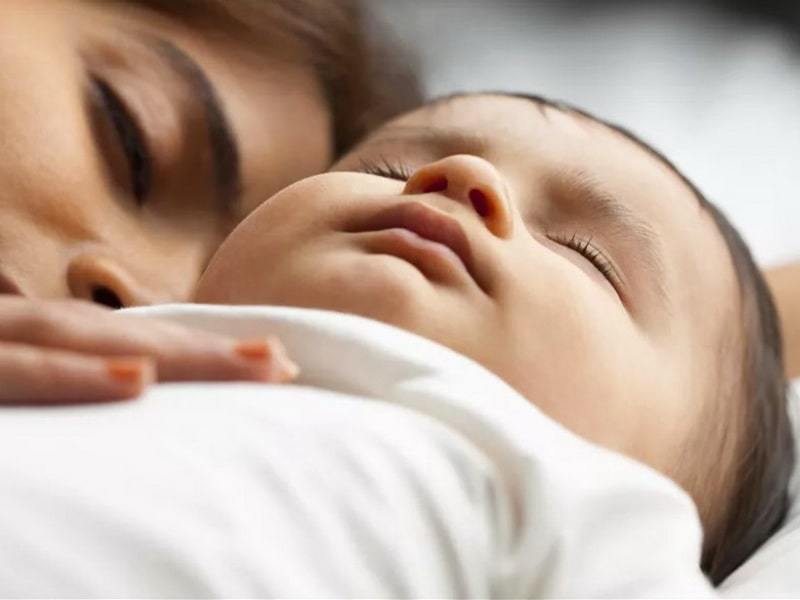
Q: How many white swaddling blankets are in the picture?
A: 1